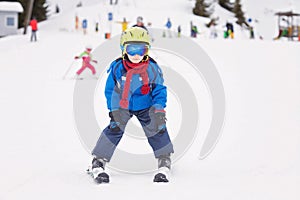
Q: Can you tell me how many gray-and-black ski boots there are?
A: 2